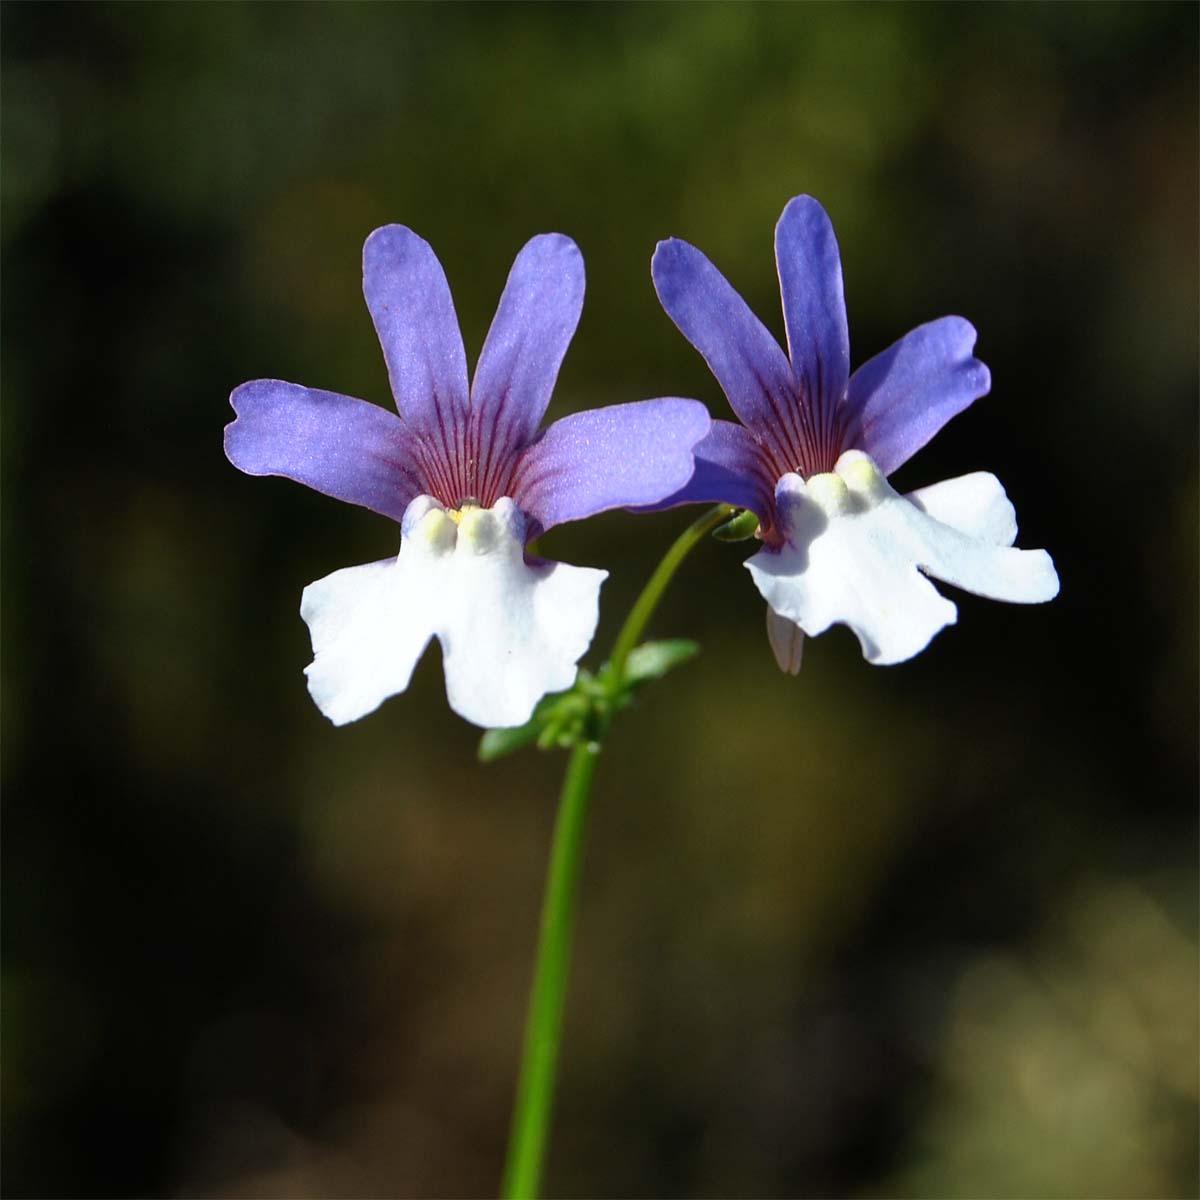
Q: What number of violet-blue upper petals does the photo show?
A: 8